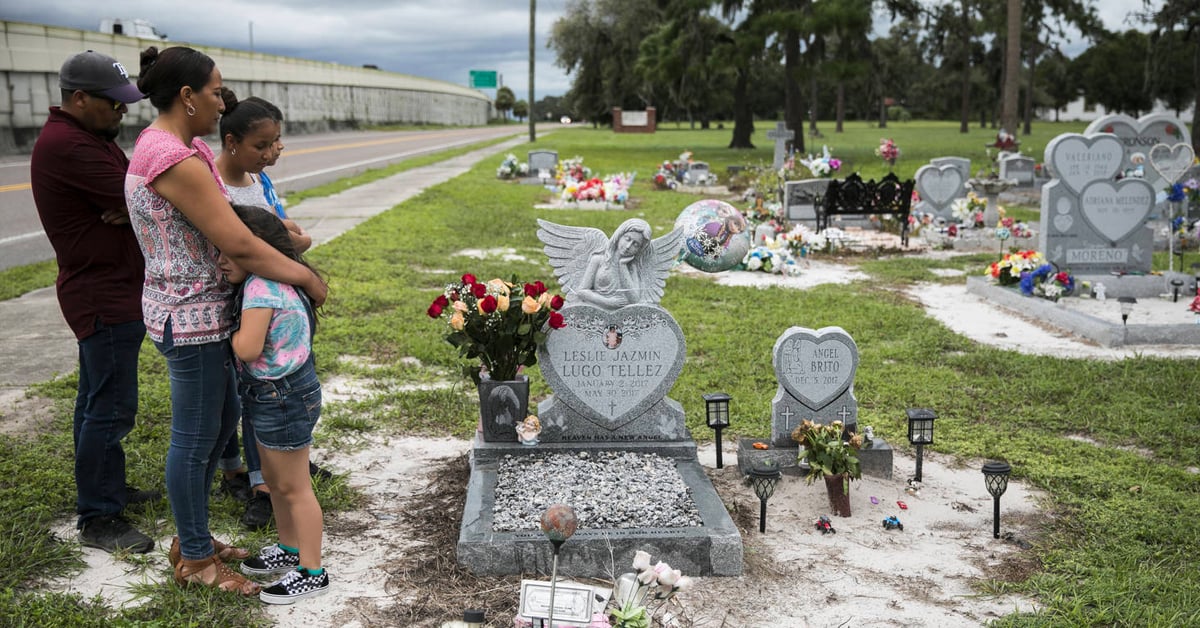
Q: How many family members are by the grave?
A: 5